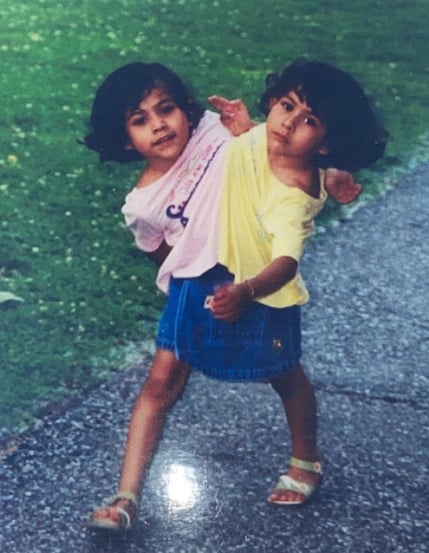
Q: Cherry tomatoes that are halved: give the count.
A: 0